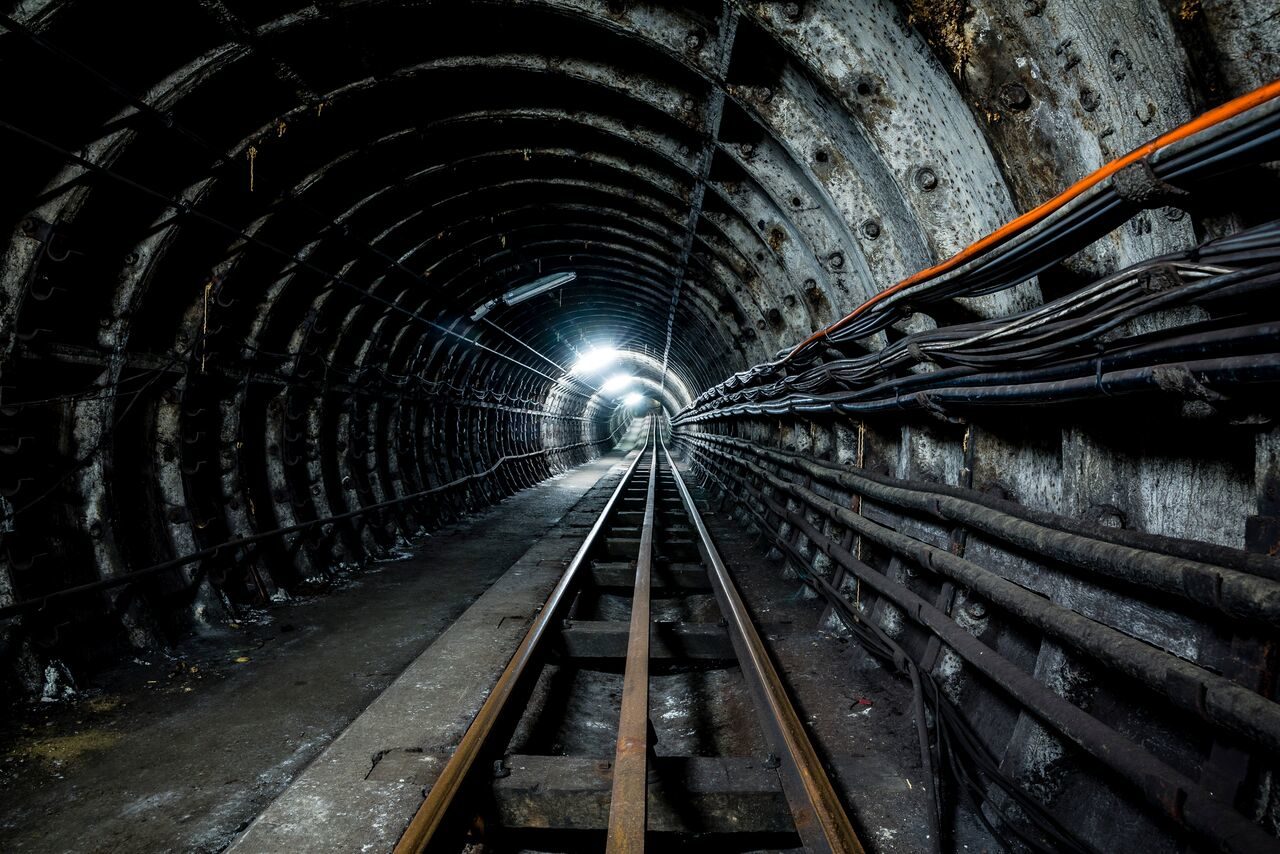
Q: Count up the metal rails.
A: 3